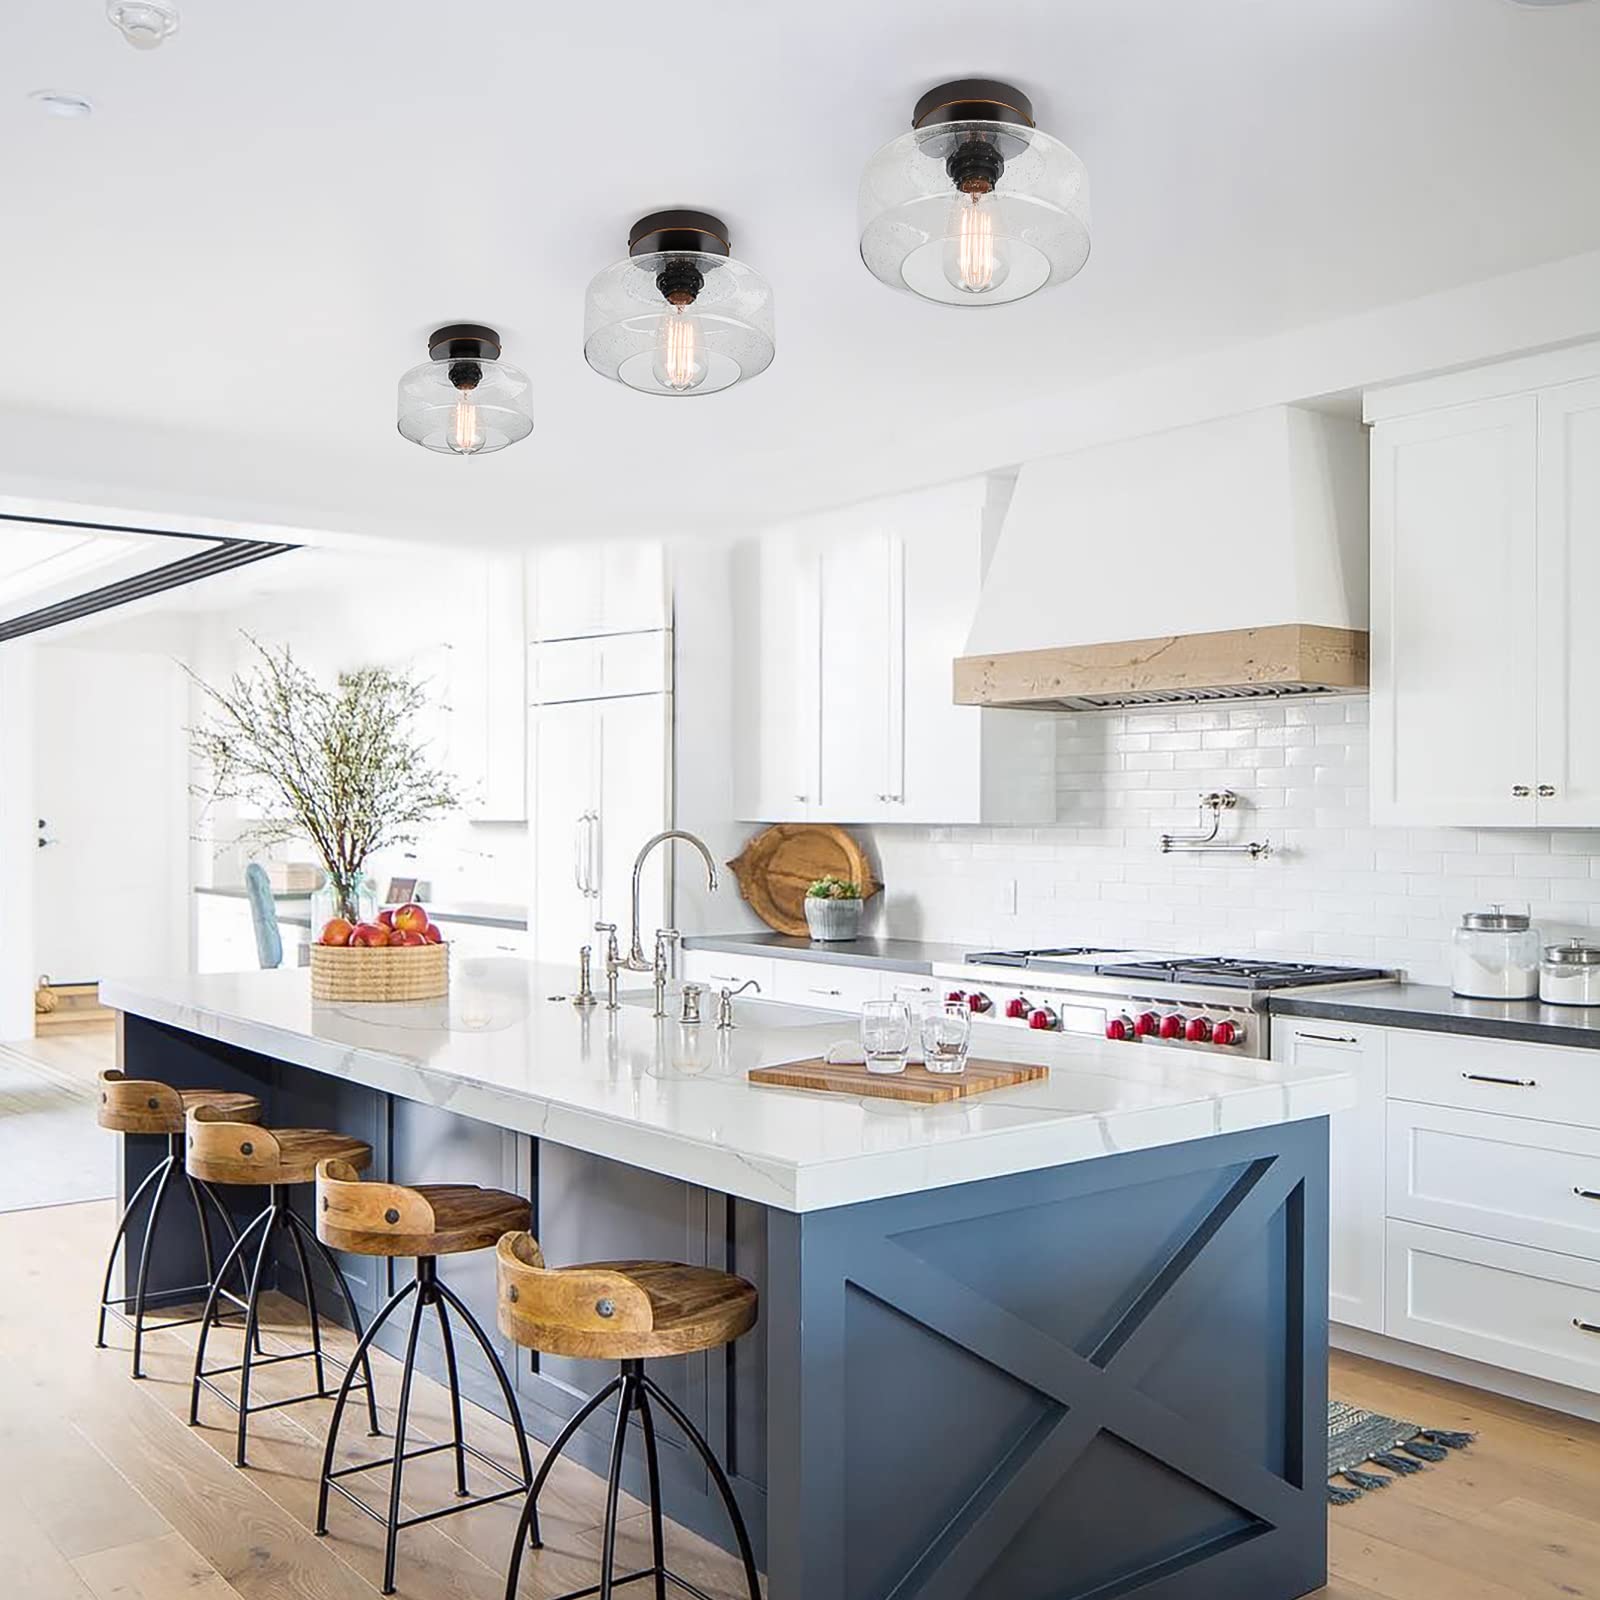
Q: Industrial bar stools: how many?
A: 4